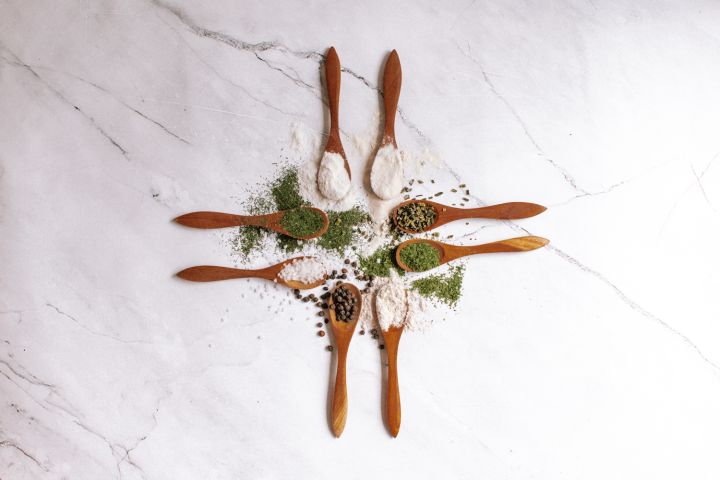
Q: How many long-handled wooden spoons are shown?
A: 8